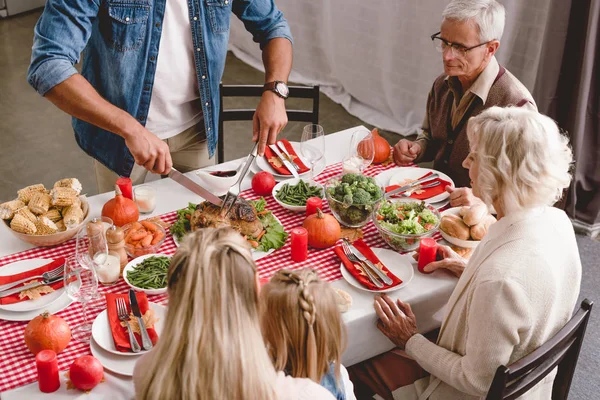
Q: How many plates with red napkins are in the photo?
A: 5